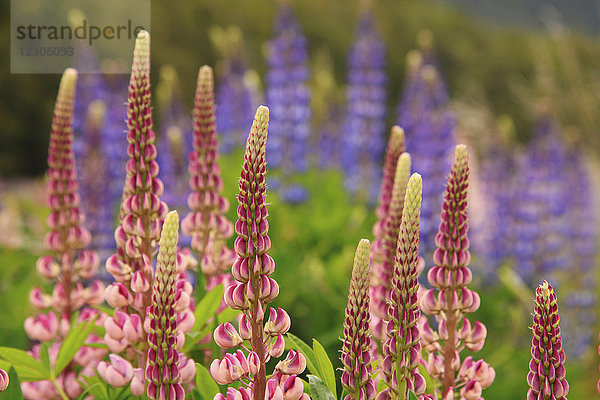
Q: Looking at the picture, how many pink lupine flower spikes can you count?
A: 11